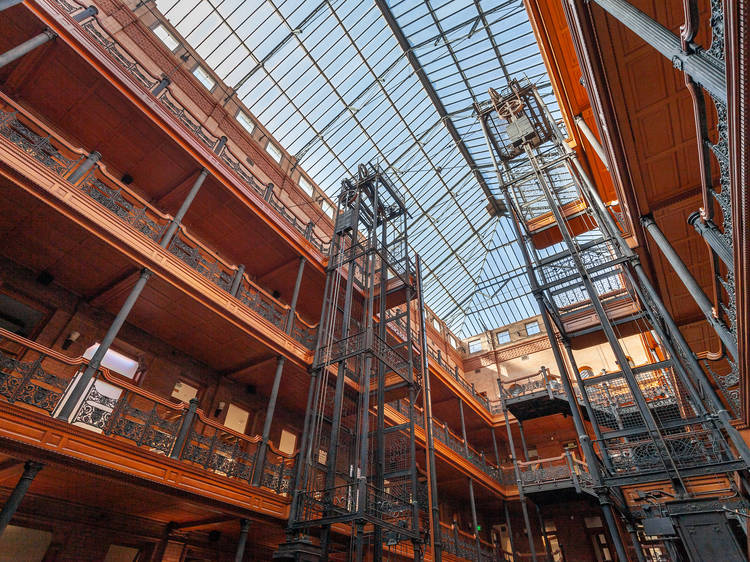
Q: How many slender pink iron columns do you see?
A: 0